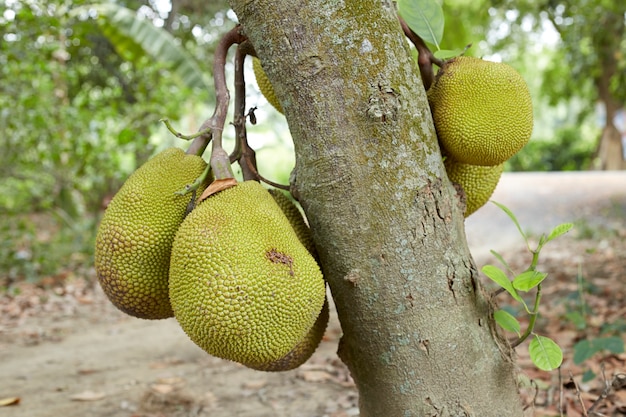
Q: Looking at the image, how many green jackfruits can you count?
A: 6